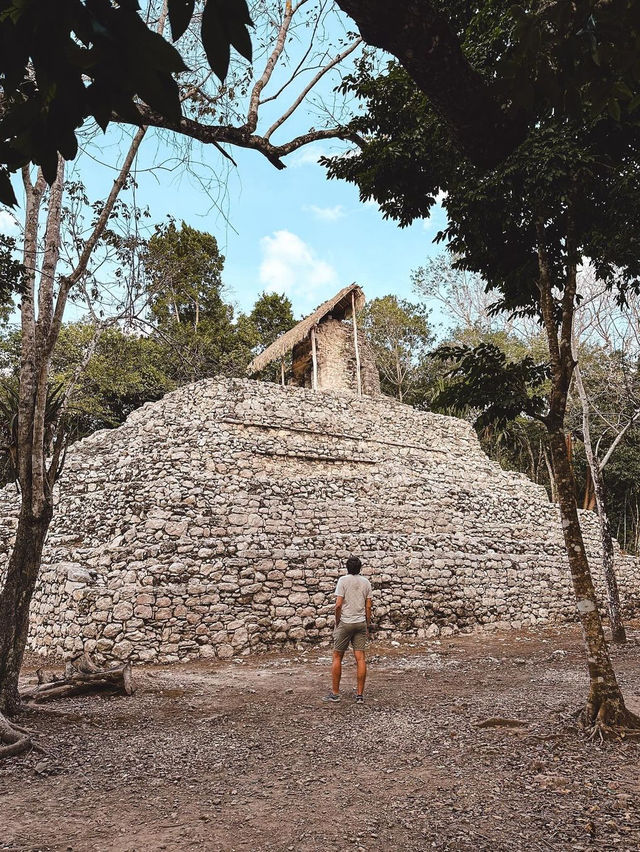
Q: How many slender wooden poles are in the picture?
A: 3